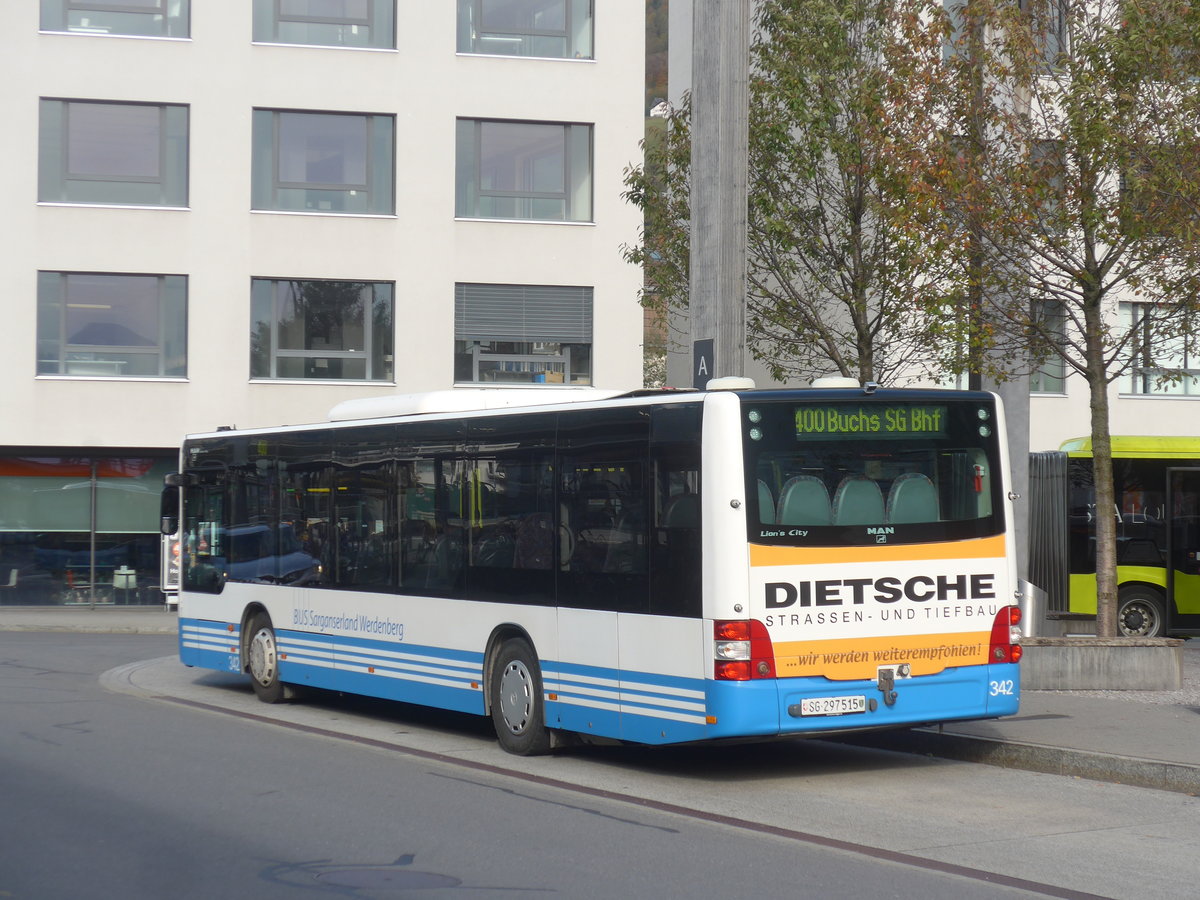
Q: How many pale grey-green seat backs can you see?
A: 4